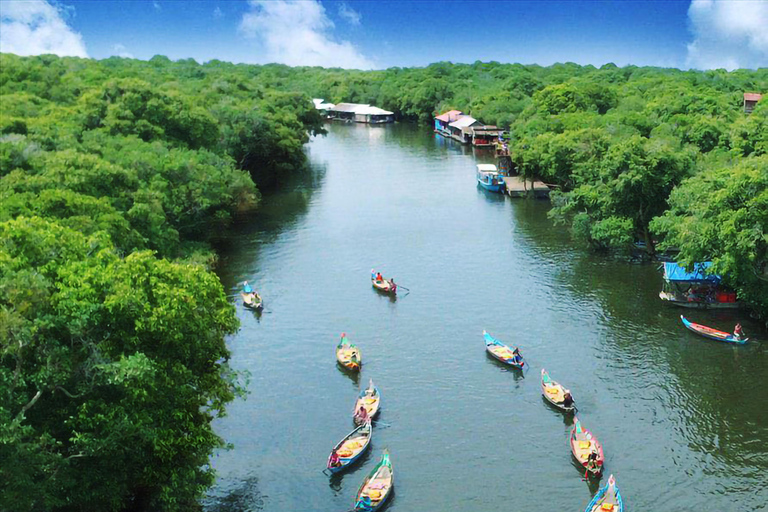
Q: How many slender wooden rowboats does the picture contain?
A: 11